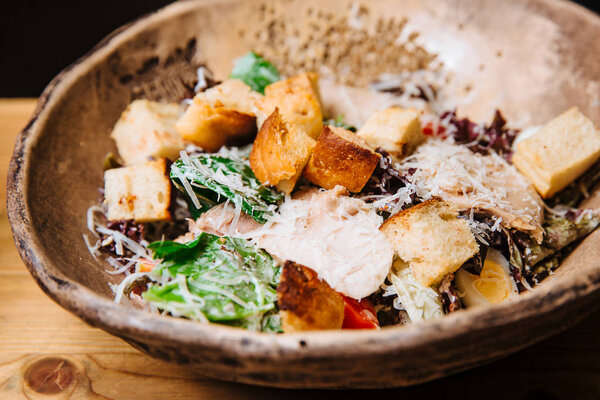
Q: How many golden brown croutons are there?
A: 10